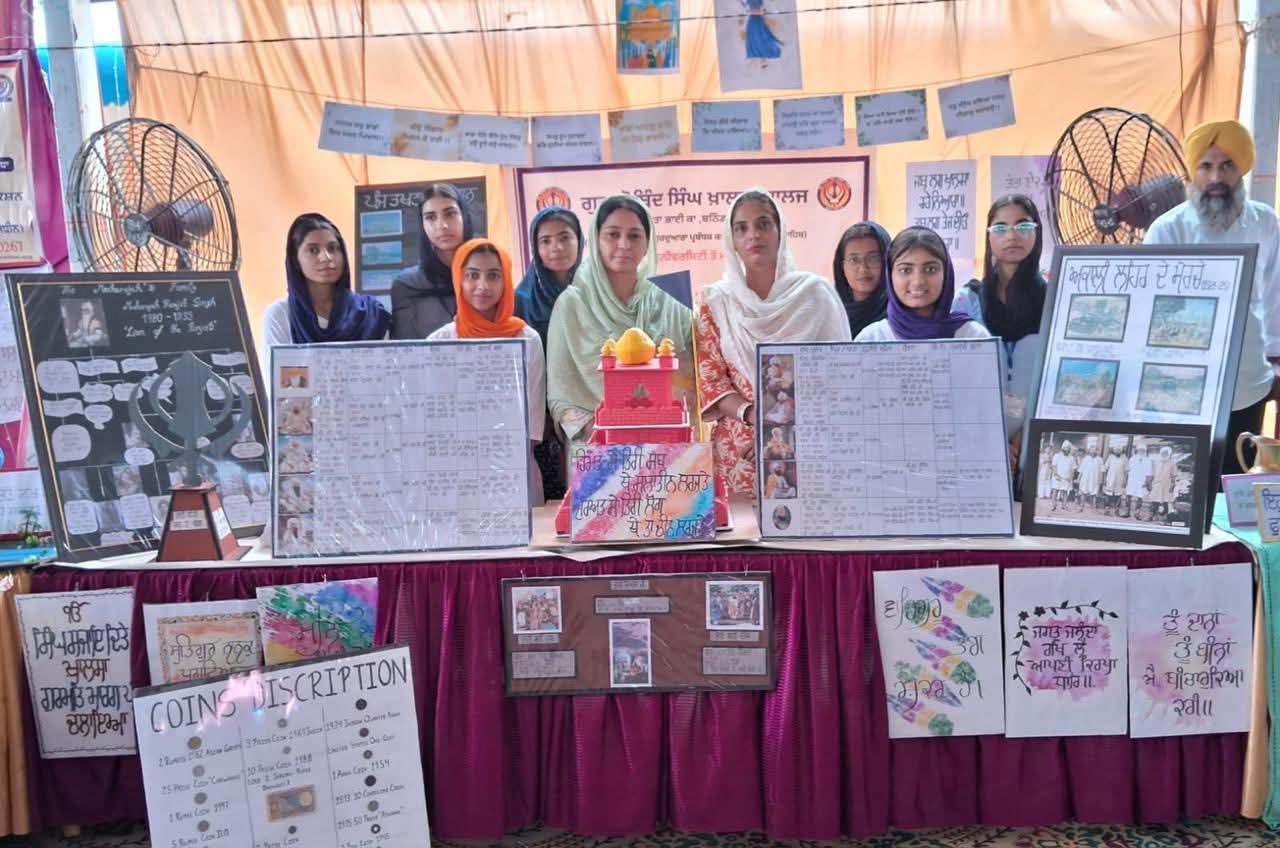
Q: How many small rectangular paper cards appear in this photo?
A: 9